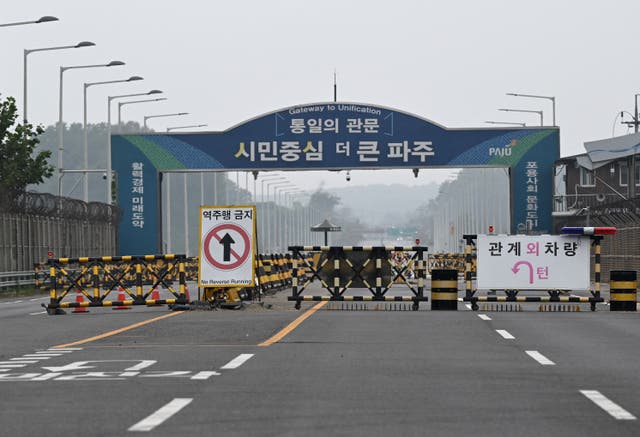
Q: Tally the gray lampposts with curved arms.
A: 11